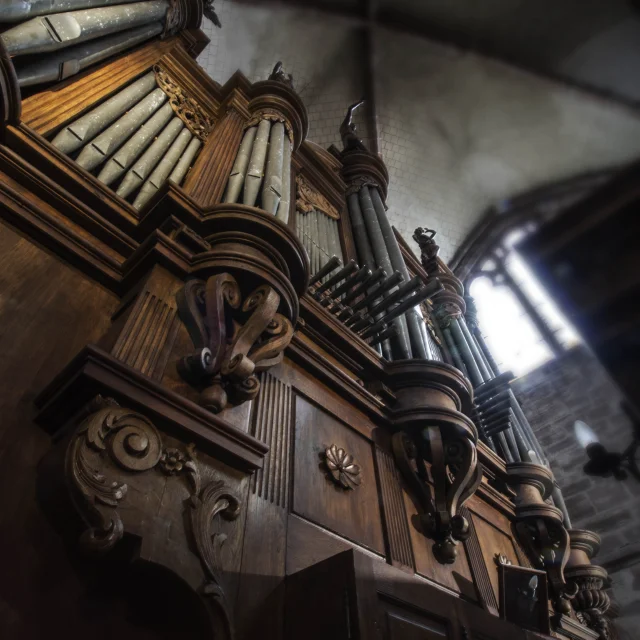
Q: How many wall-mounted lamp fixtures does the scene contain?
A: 1